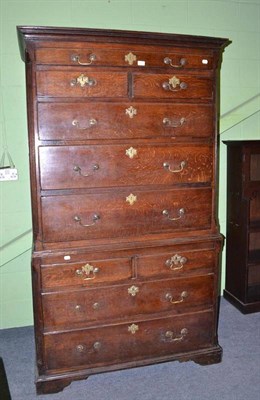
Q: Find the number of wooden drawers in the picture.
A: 10